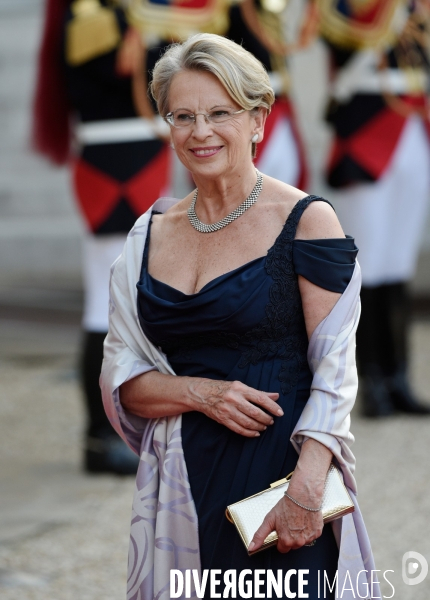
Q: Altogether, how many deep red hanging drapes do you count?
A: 1